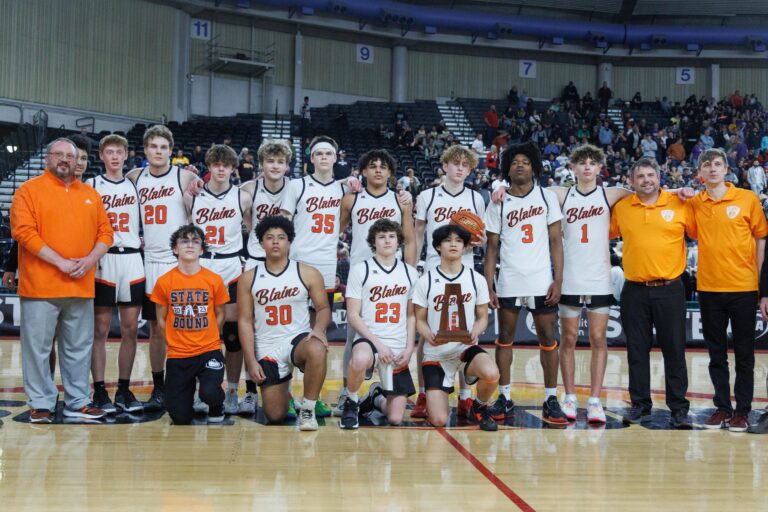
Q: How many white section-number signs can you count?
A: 4